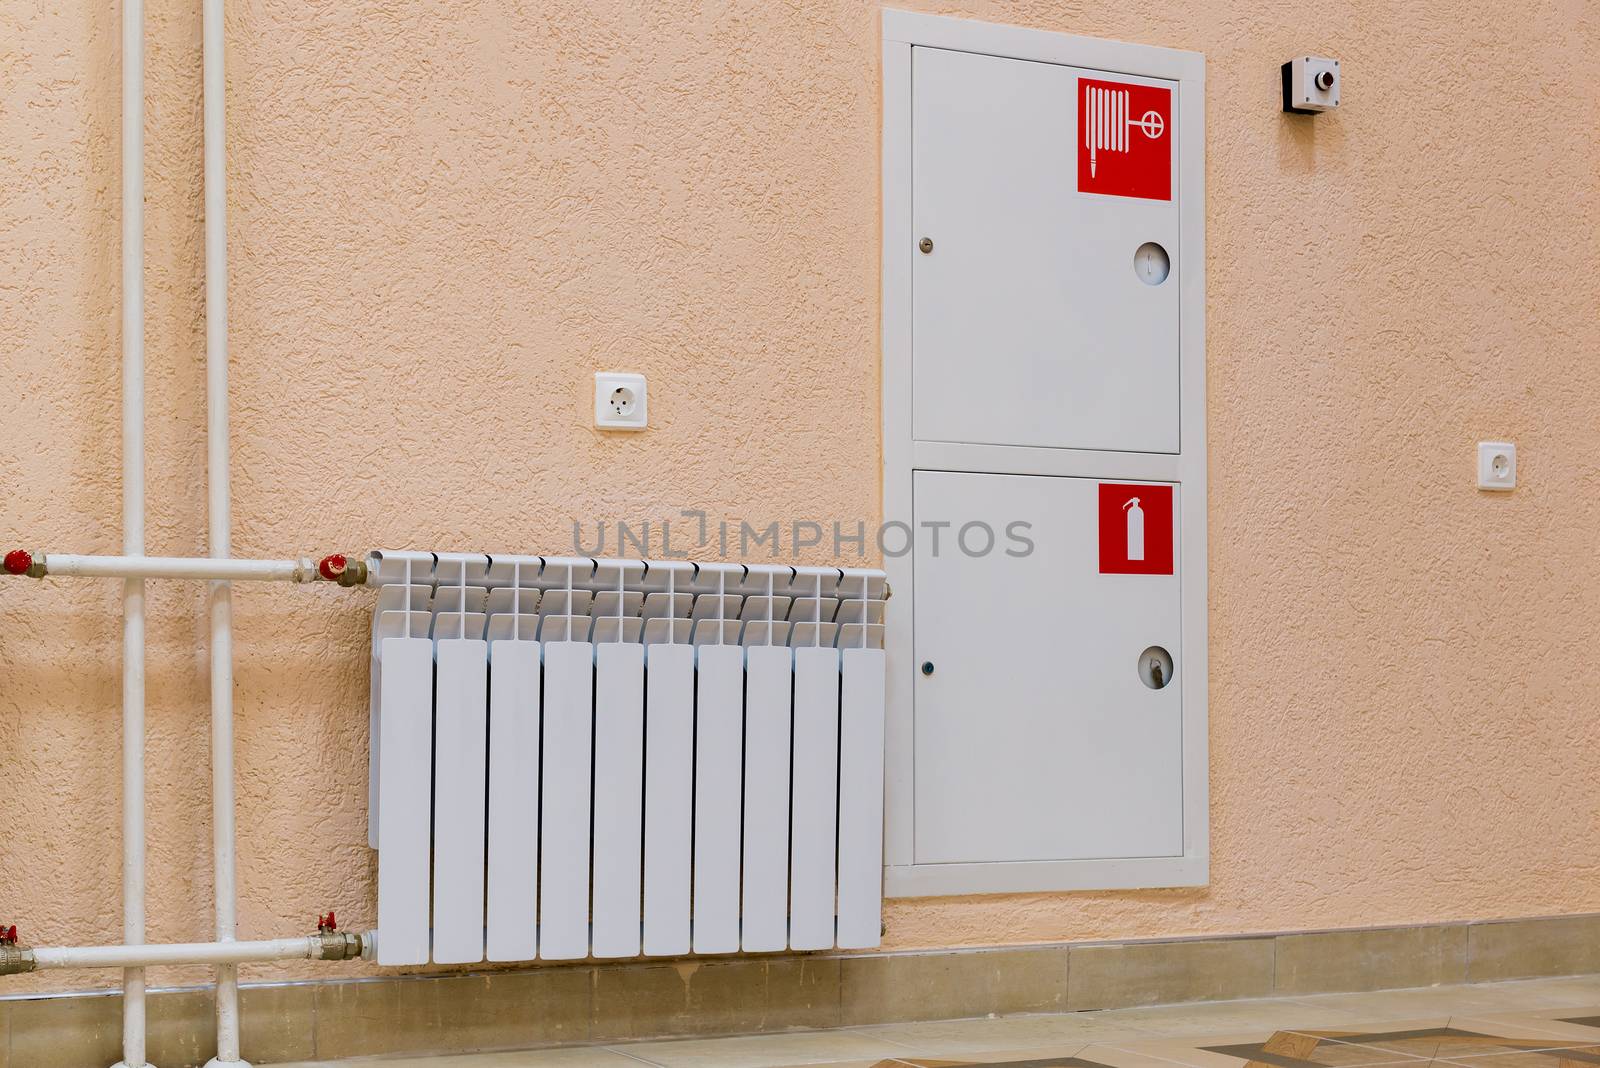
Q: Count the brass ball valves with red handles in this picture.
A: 4